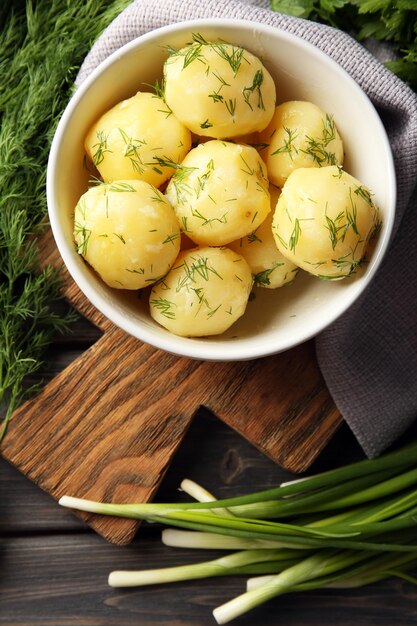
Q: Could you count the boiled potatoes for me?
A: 8